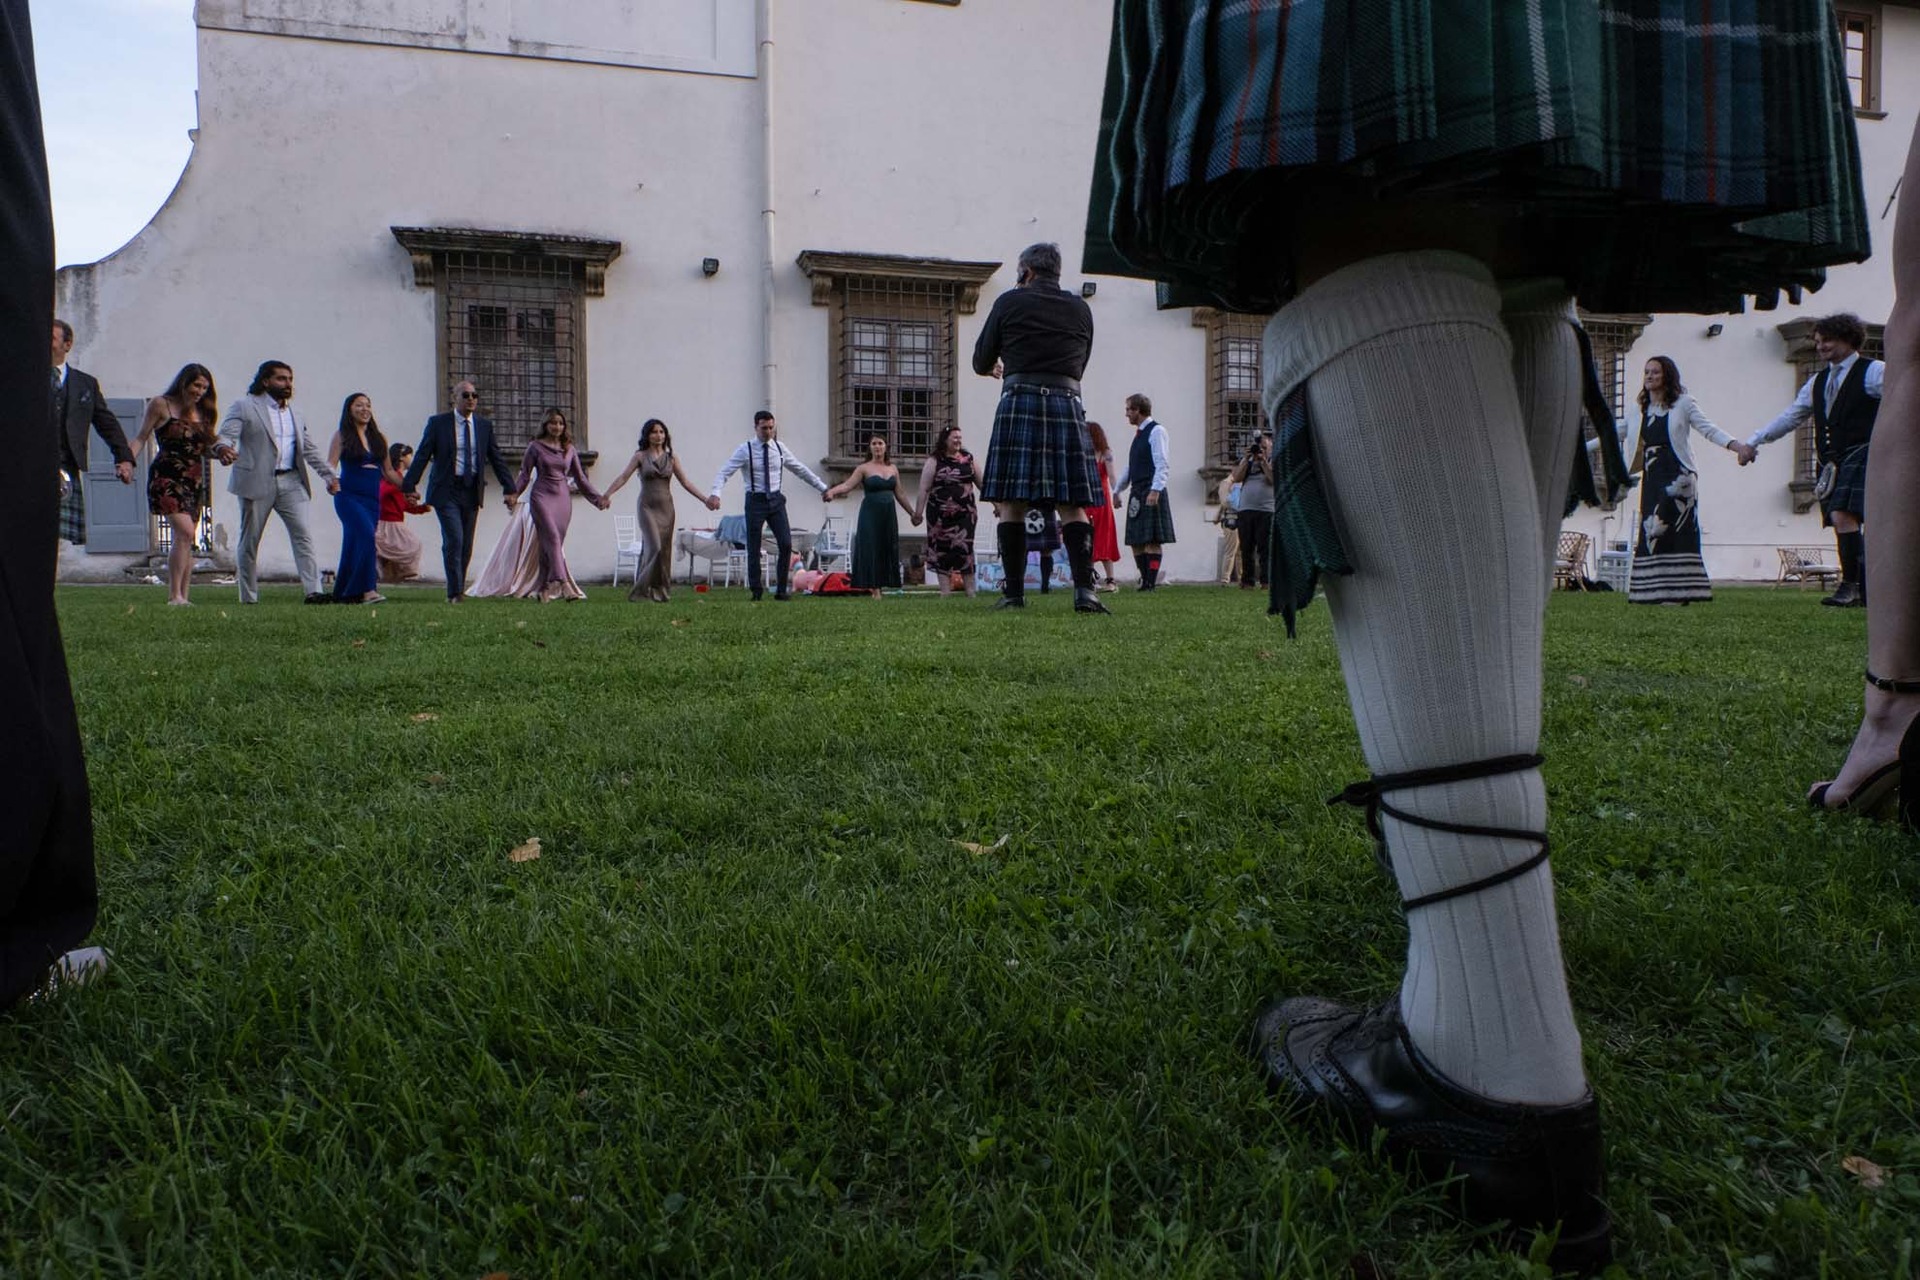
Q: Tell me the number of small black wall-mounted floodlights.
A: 3